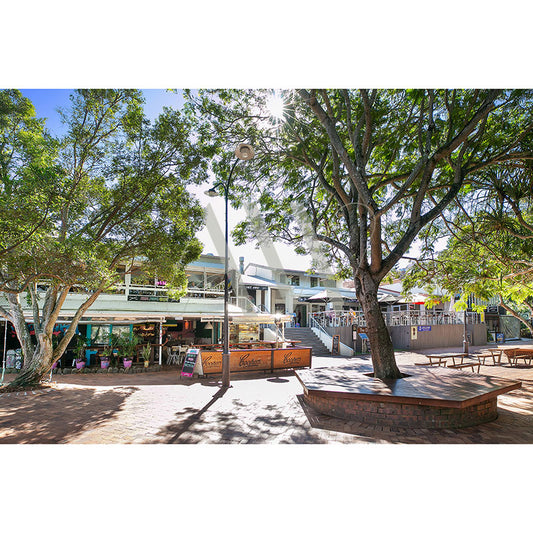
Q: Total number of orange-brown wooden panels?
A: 3